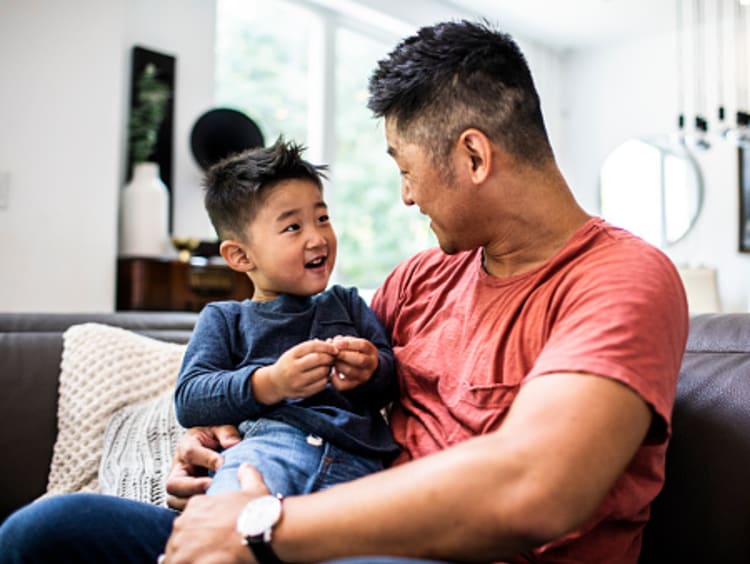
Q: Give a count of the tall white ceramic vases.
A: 1